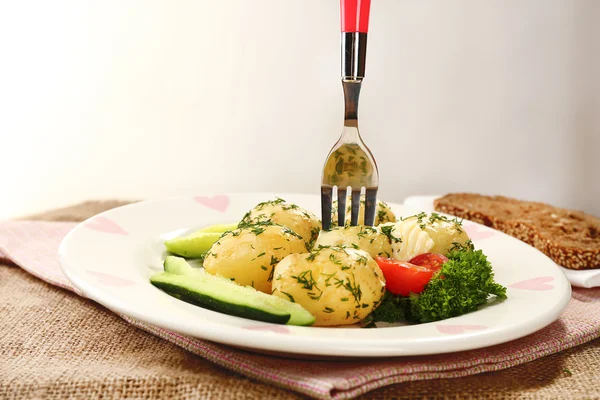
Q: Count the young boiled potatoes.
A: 6